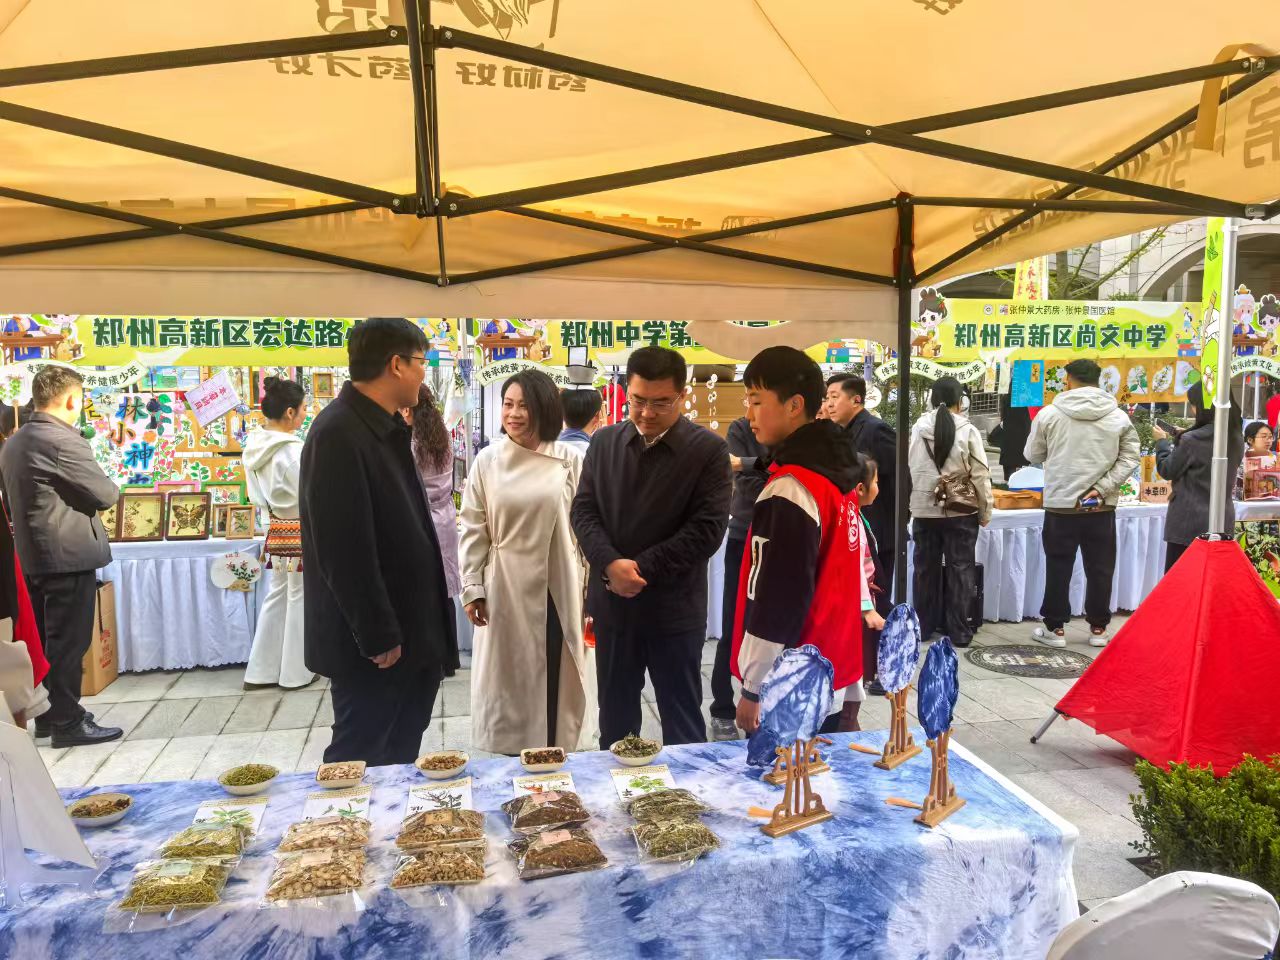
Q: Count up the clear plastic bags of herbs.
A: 10